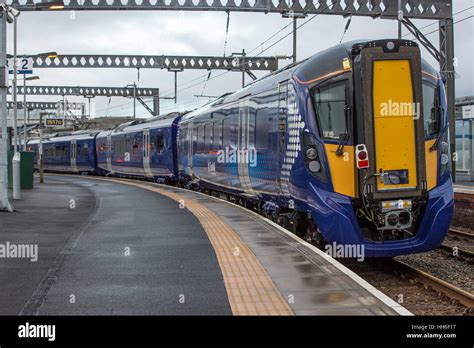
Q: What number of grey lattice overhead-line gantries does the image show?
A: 4